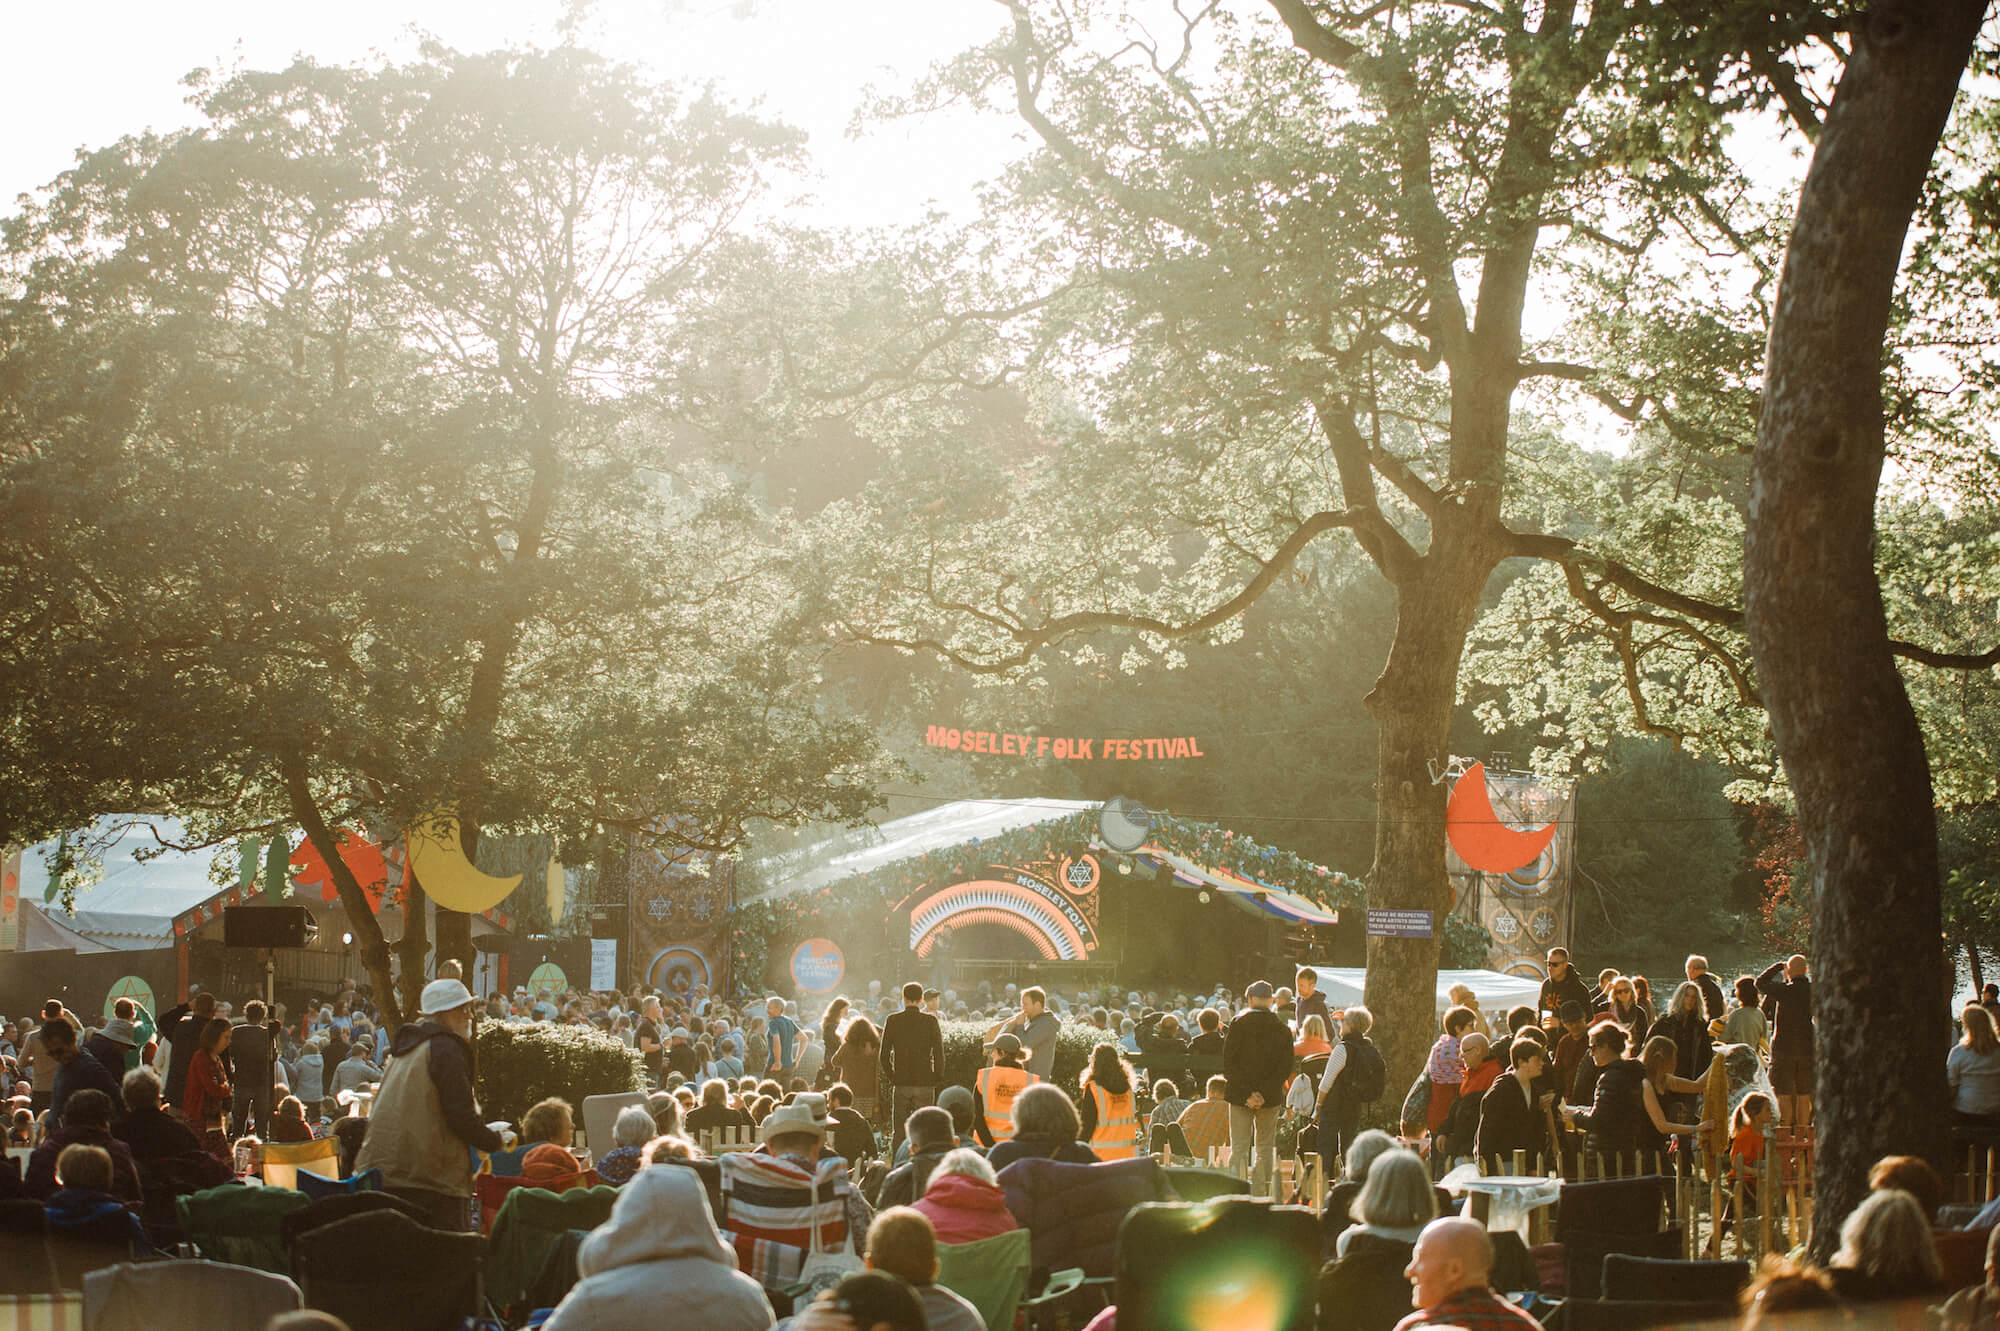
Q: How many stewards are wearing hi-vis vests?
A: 2